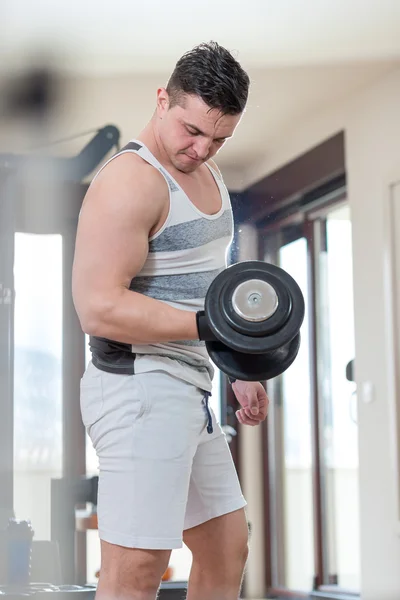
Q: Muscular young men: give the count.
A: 1